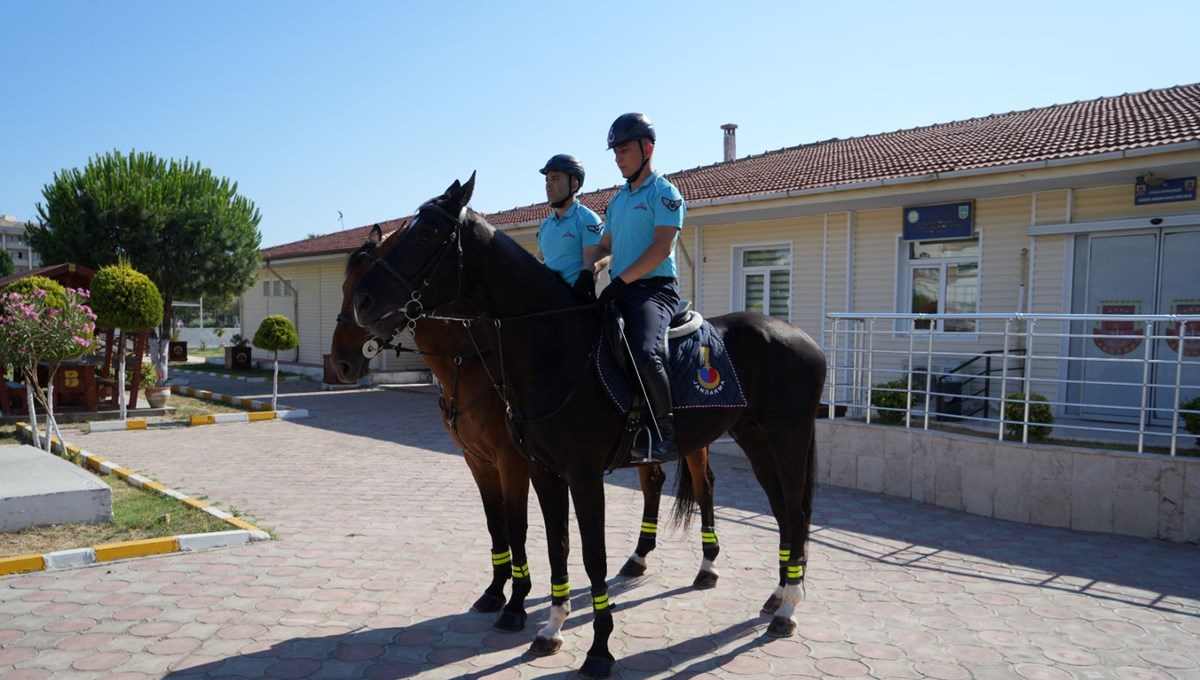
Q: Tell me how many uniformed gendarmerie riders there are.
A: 2